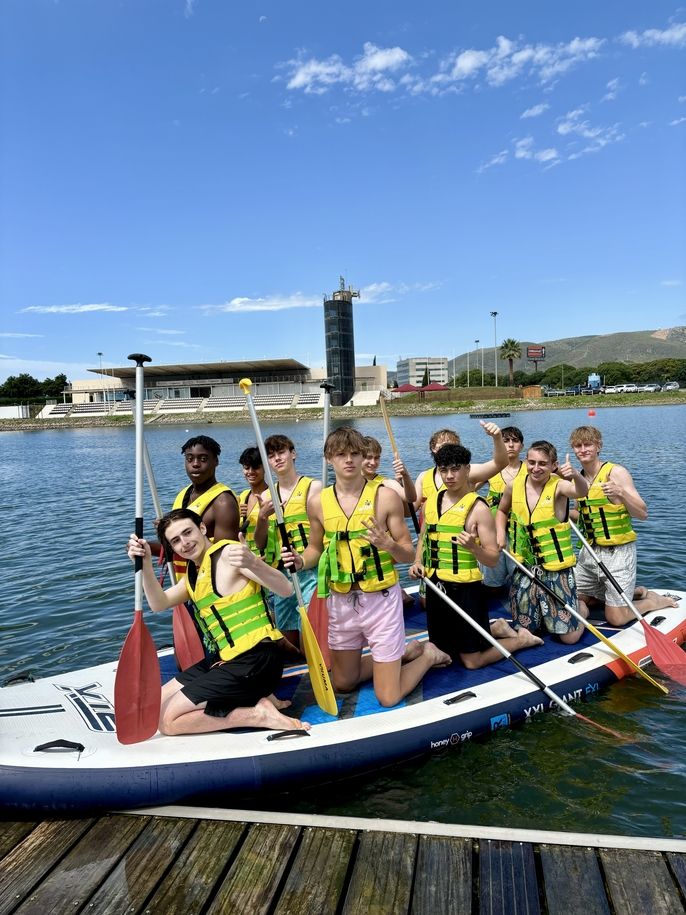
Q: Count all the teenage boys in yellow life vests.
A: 11